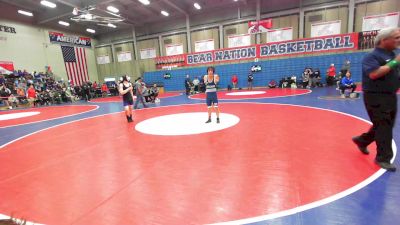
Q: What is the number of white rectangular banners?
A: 9